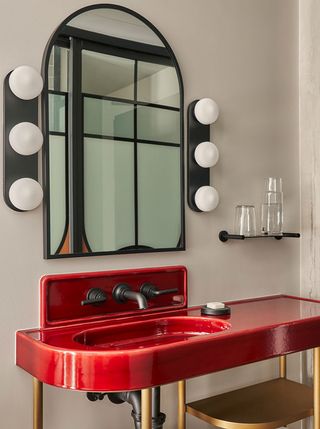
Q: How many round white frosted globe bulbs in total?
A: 6